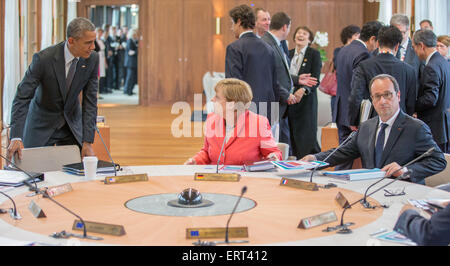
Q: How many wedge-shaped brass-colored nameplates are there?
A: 9